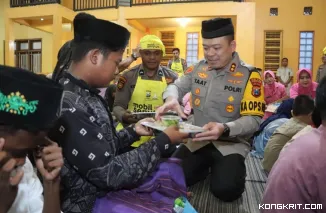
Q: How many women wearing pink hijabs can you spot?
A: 2